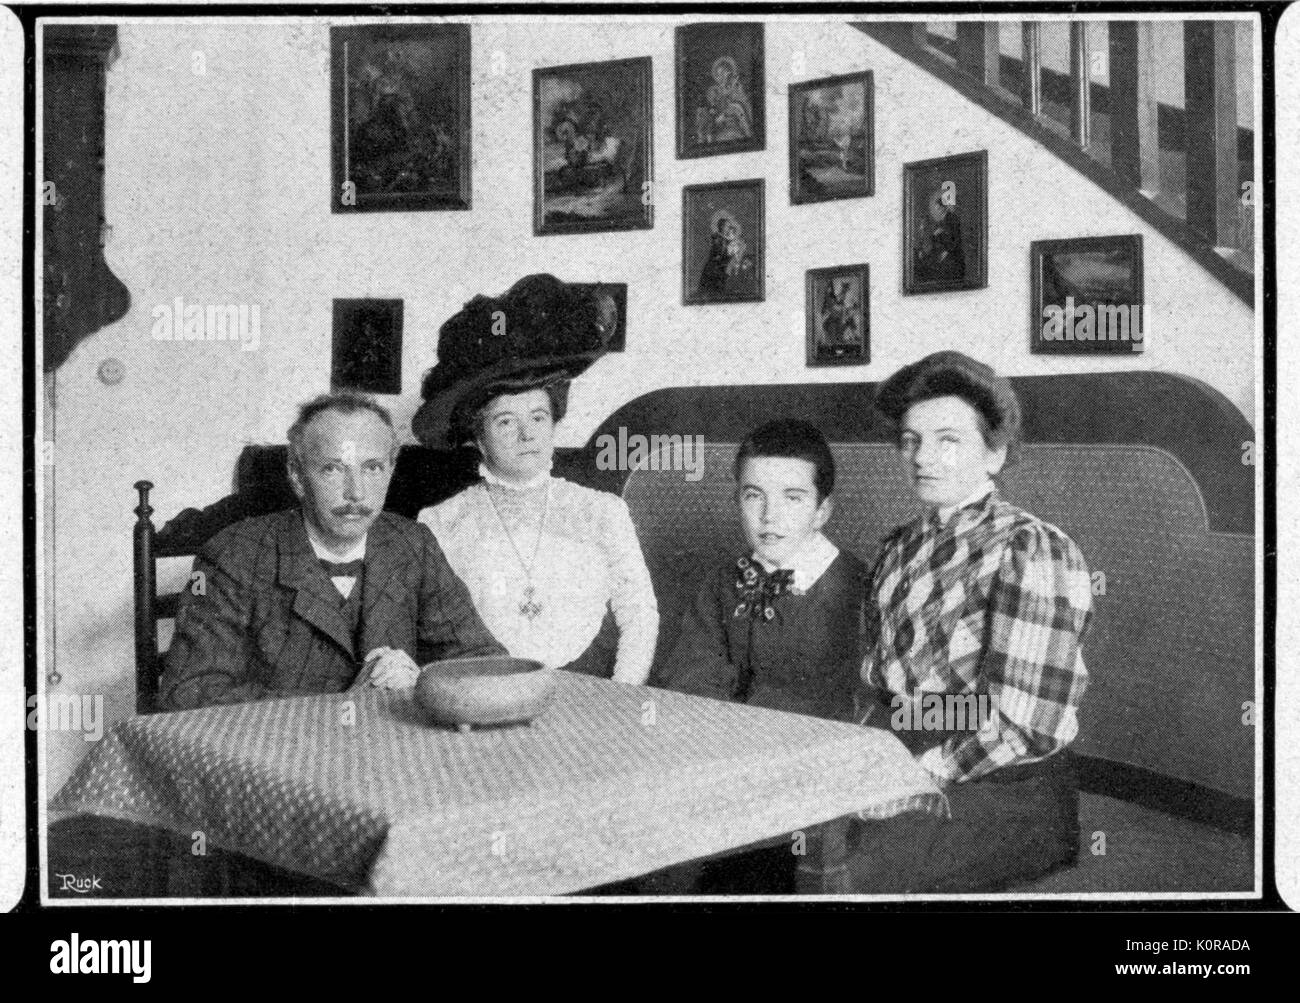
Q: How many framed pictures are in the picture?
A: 10